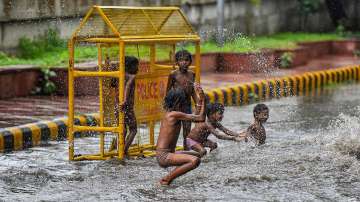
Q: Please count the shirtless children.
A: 5